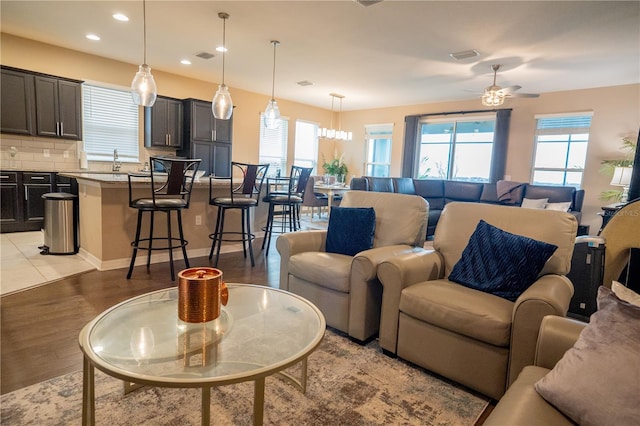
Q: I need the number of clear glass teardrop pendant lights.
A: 3